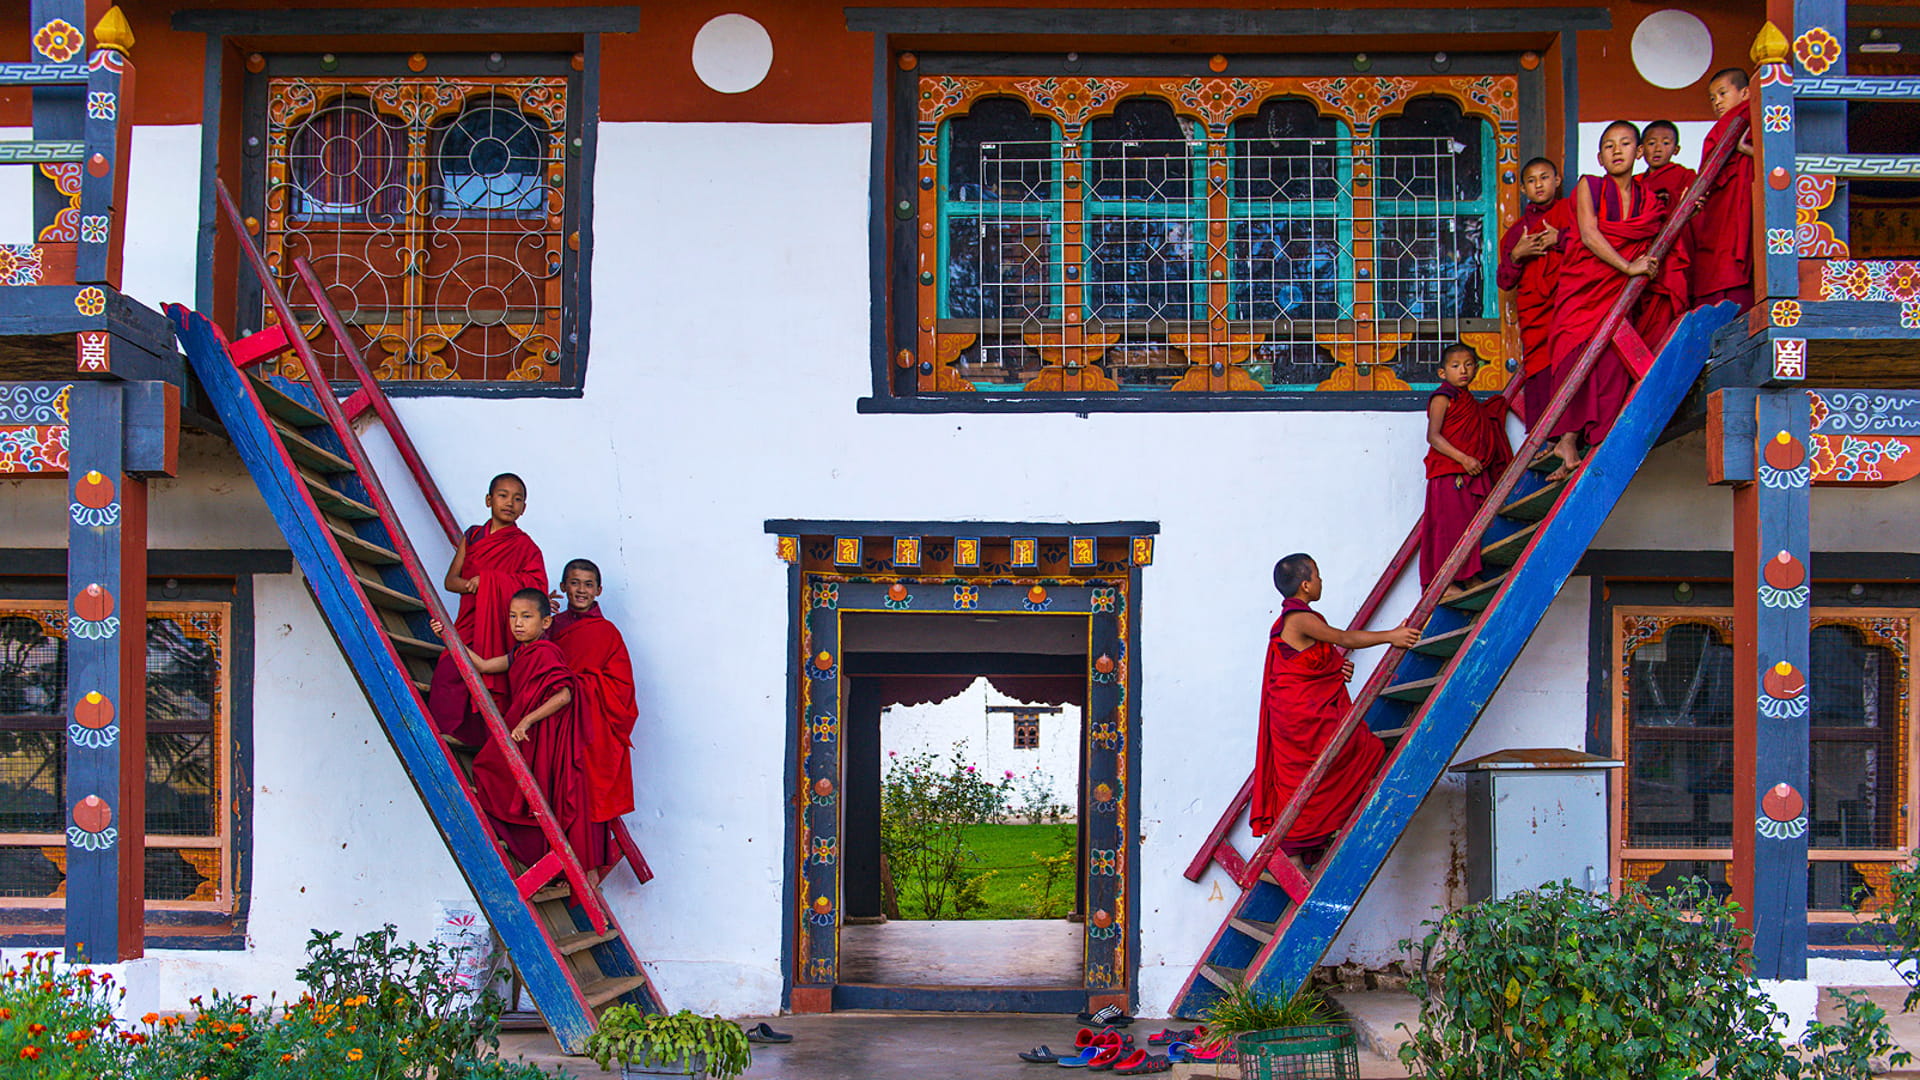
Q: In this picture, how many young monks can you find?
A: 9